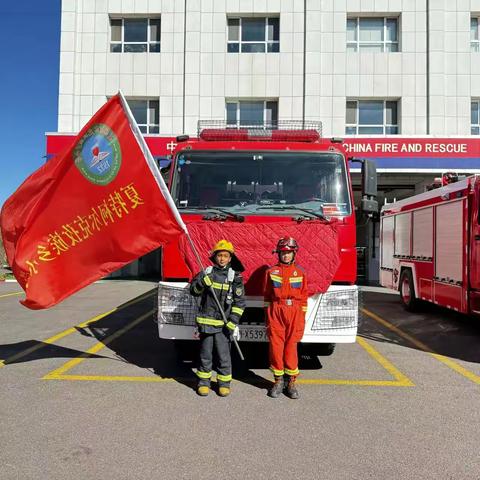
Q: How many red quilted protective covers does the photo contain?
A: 1